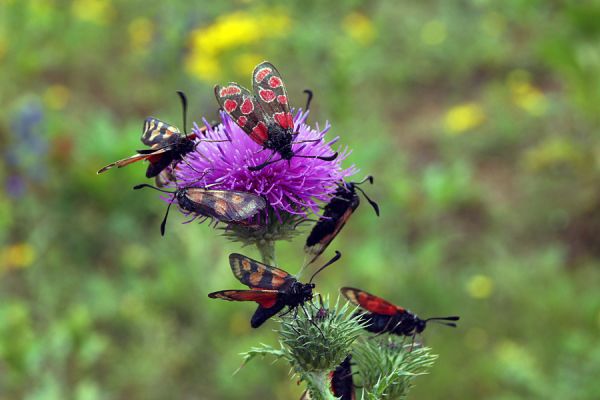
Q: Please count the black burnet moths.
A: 7